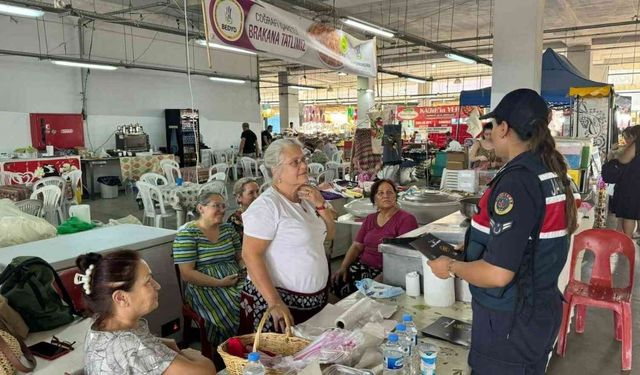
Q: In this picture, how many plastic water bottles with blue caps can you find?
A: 4